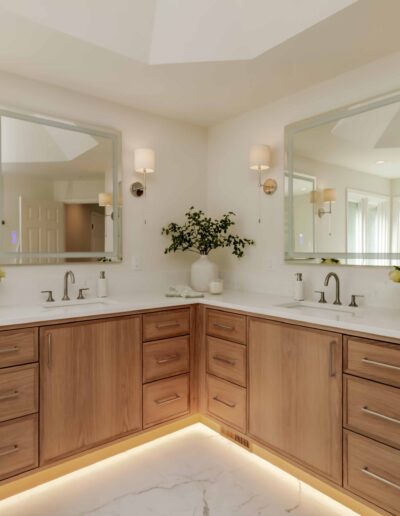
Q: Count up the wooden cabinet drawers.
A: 12